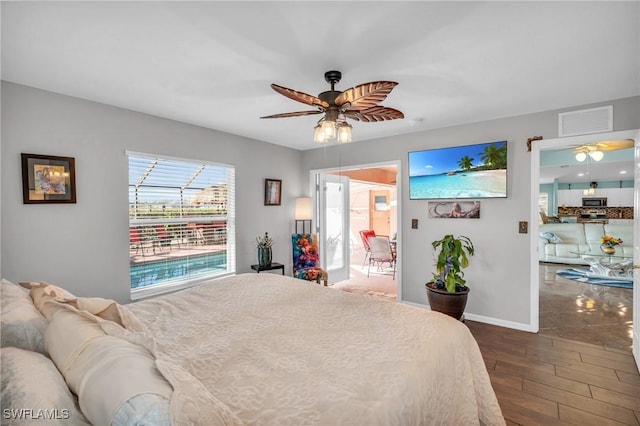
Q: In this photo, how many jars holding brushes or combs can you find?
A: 0